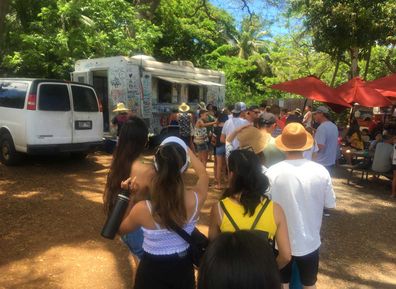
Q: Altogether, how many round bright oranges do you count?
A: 0